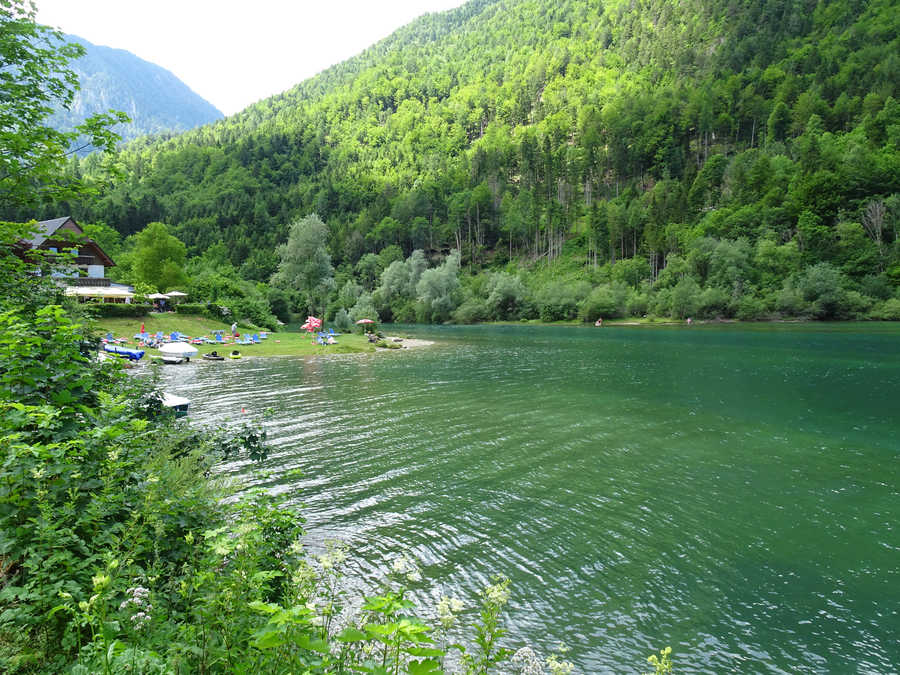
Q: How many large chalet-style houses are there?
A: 1